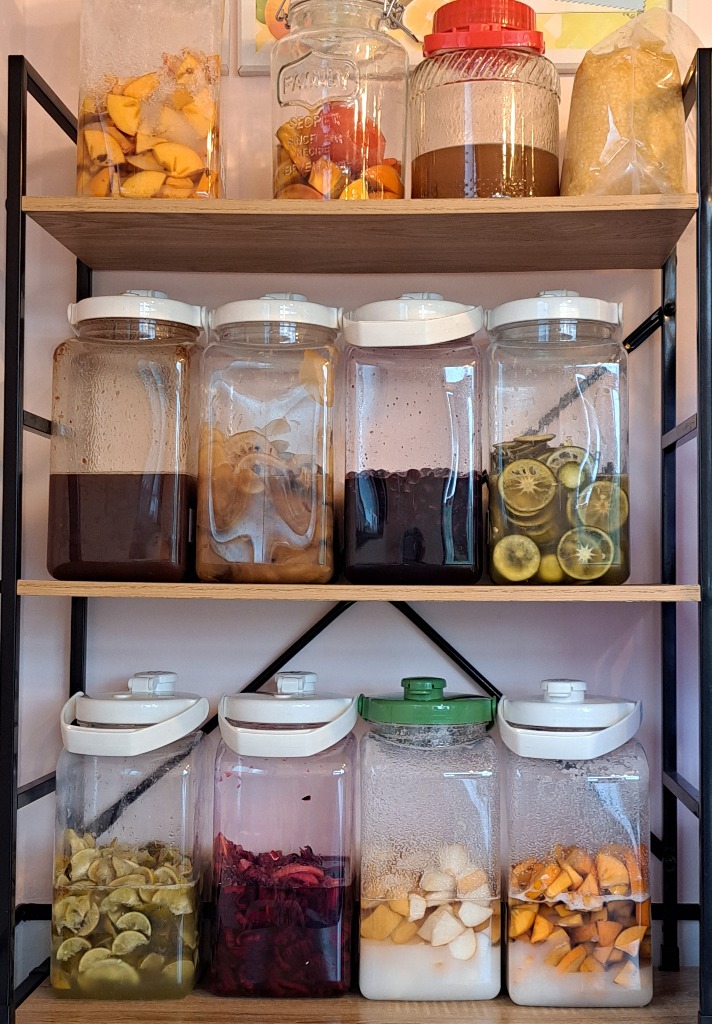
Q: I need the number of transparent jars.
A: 11